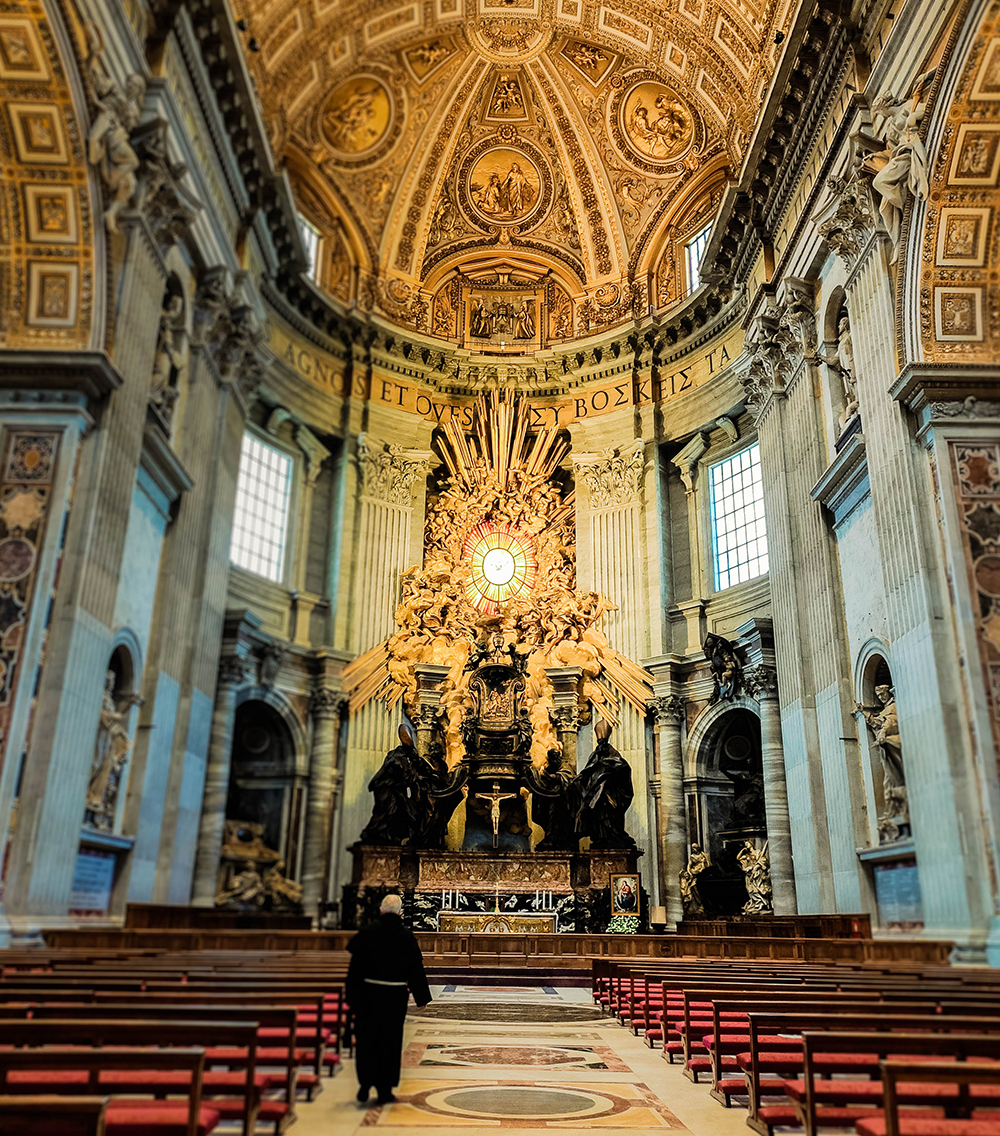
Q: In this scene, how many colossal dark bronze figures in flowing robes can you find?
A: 4